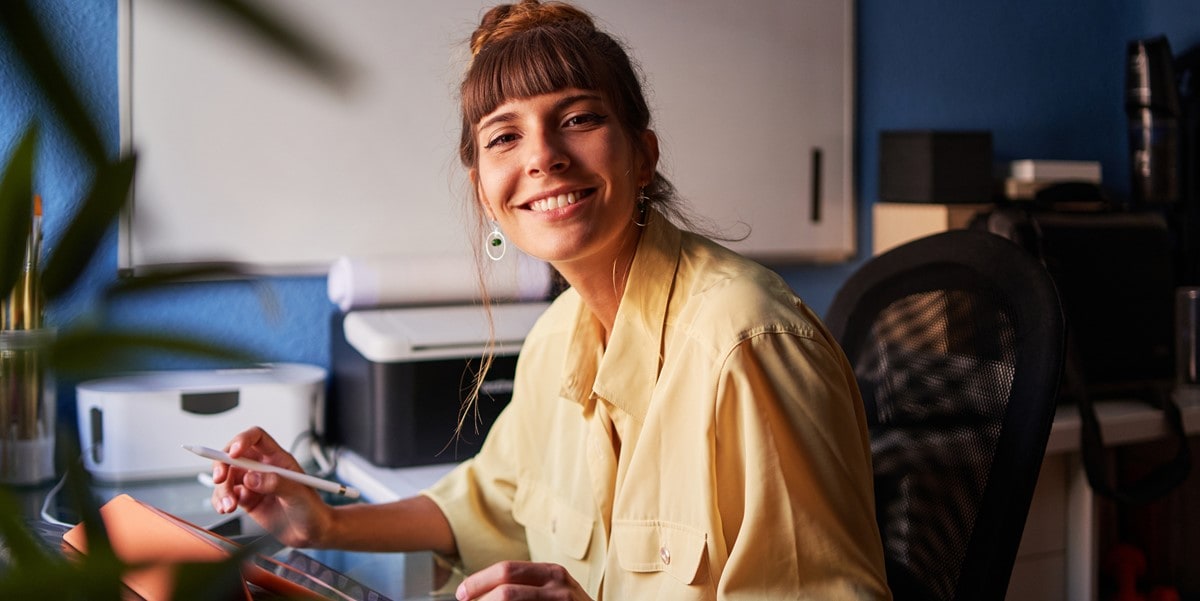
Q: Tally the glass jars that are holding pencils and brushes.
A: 1